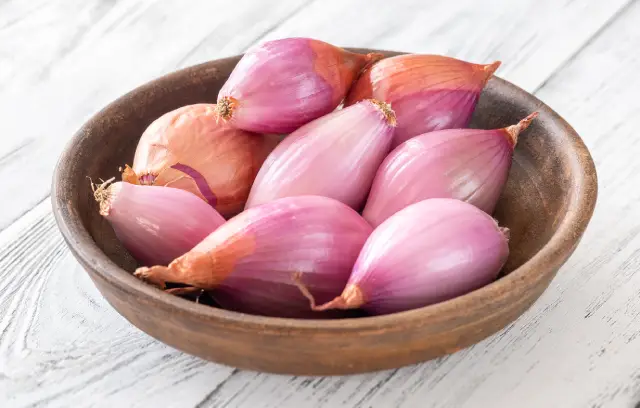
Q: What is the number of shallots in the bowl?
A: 8